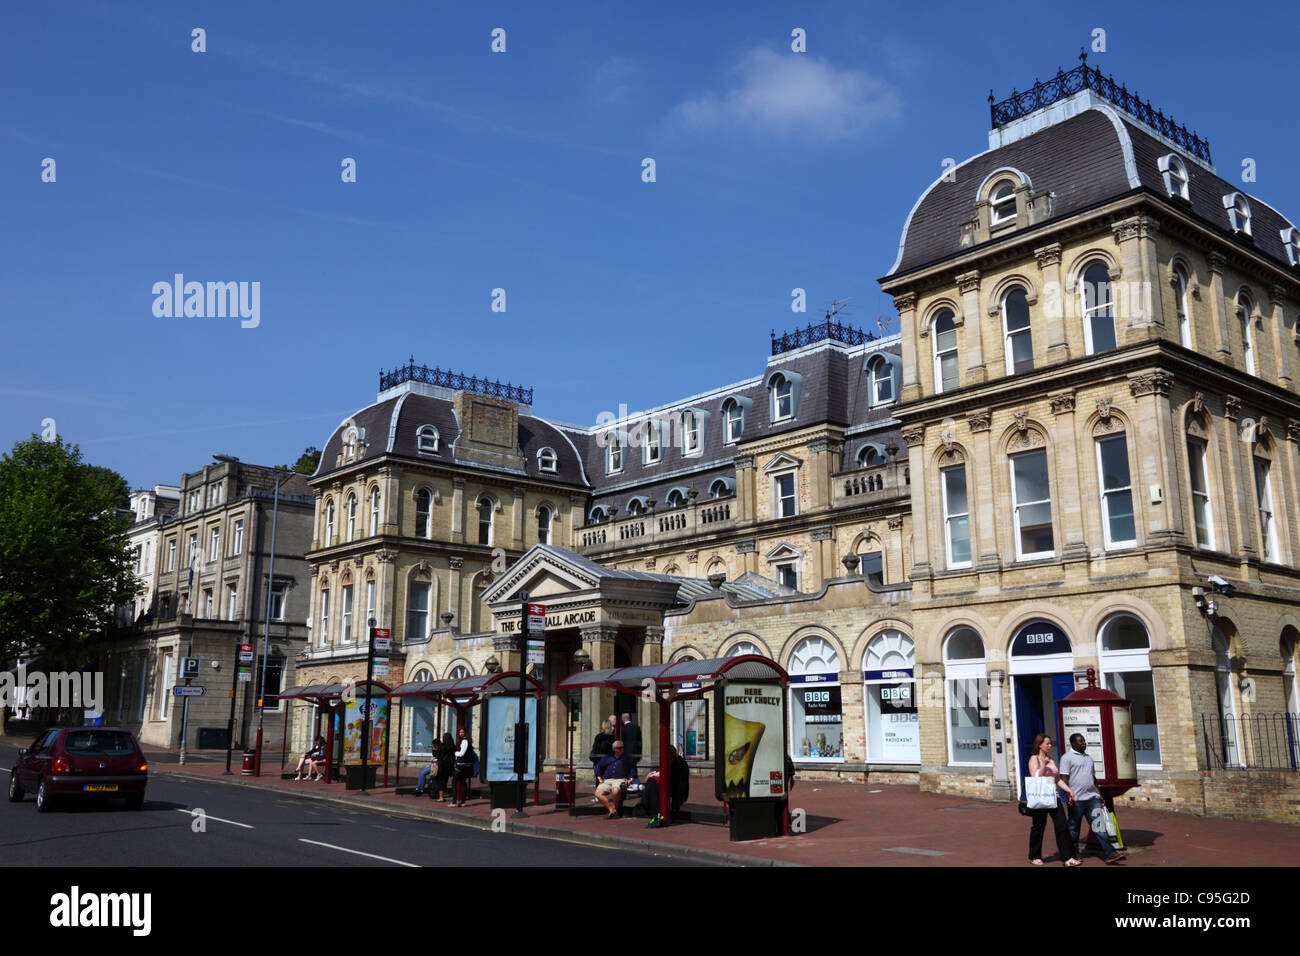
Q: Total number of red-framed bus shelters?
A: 3